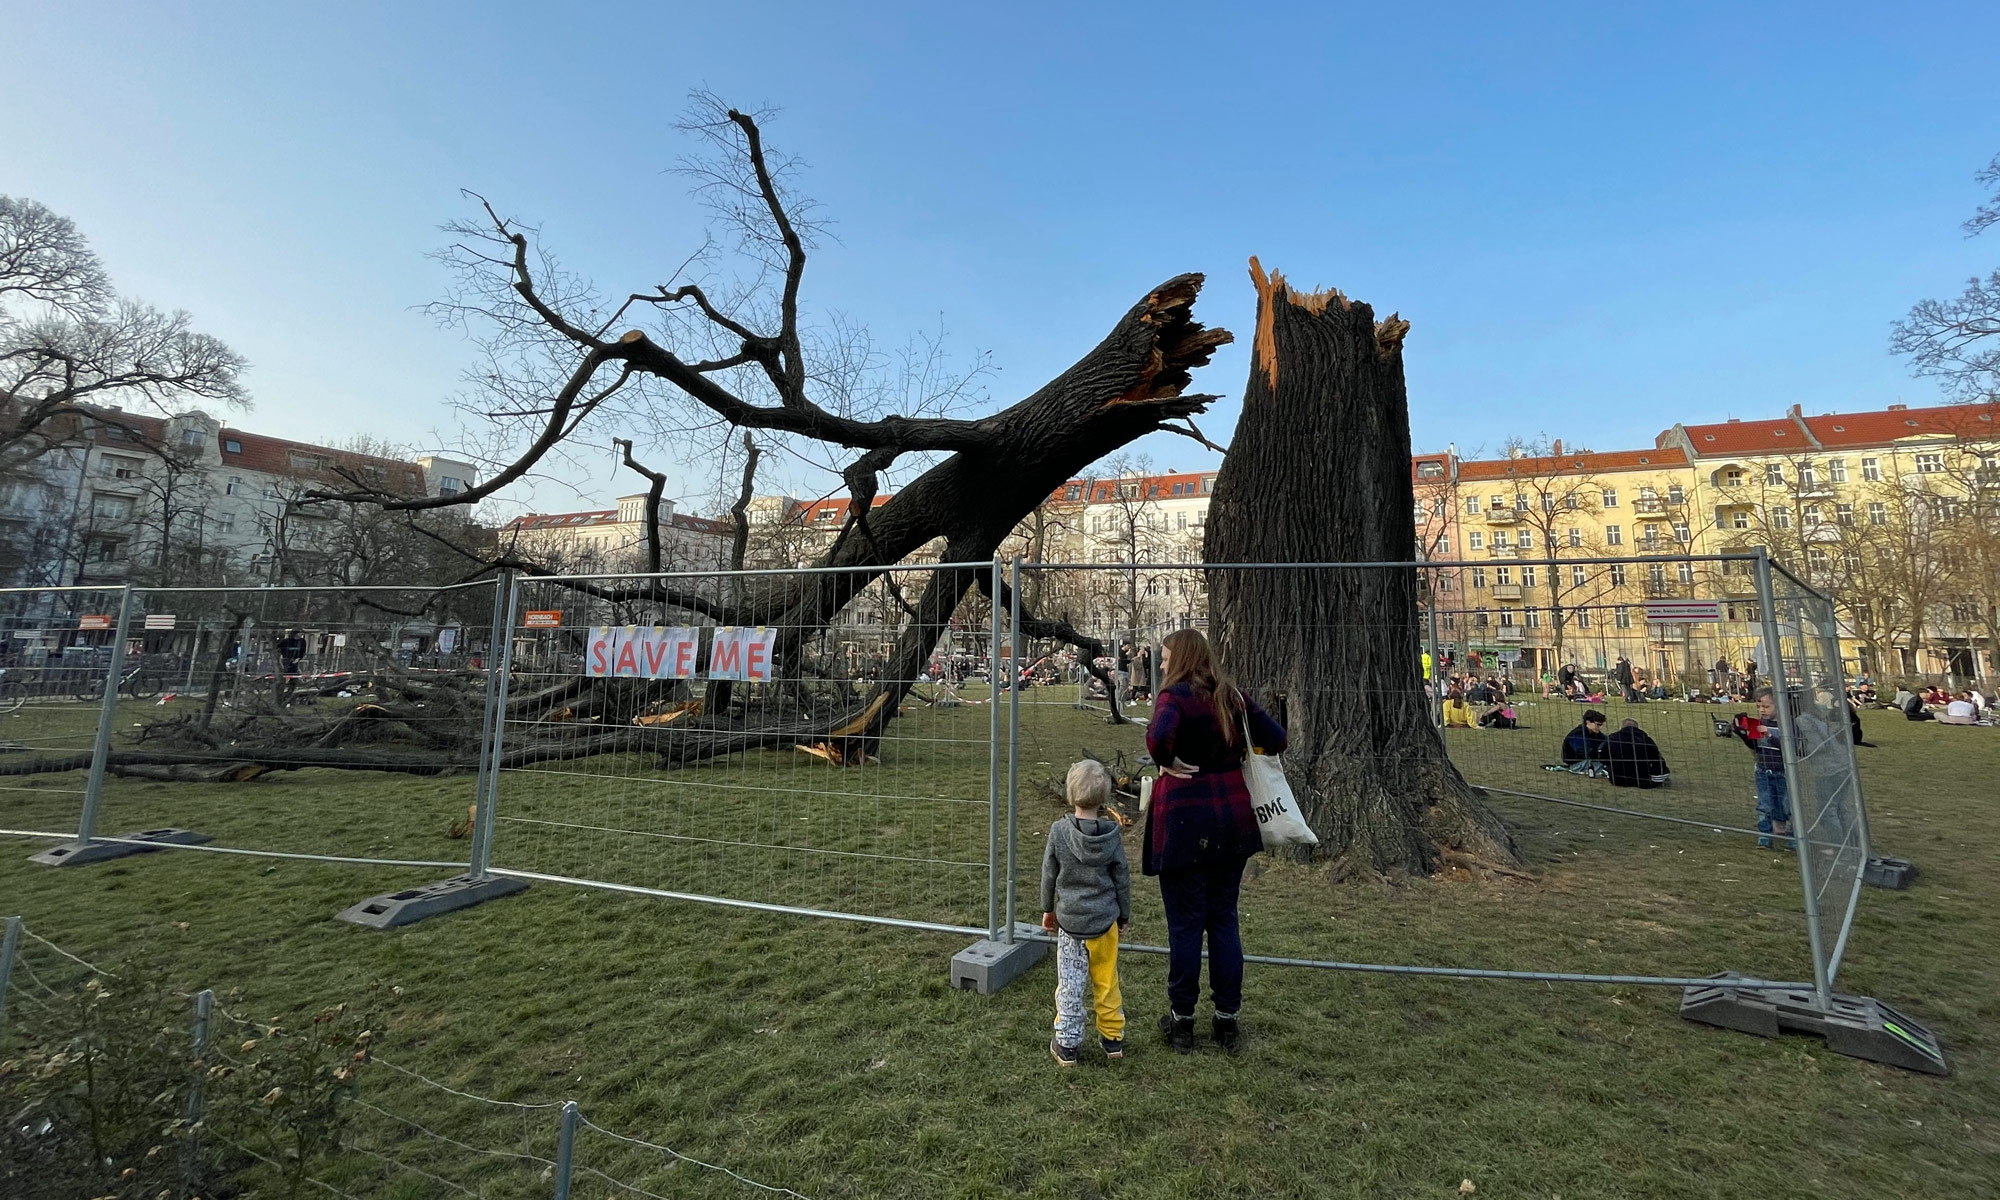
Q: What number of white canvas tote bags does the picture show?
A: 1